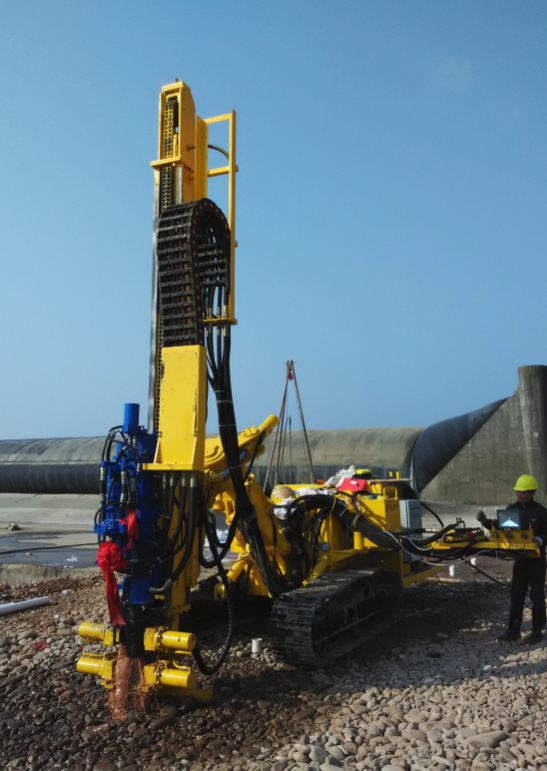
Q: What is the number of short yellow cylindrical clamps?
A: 4